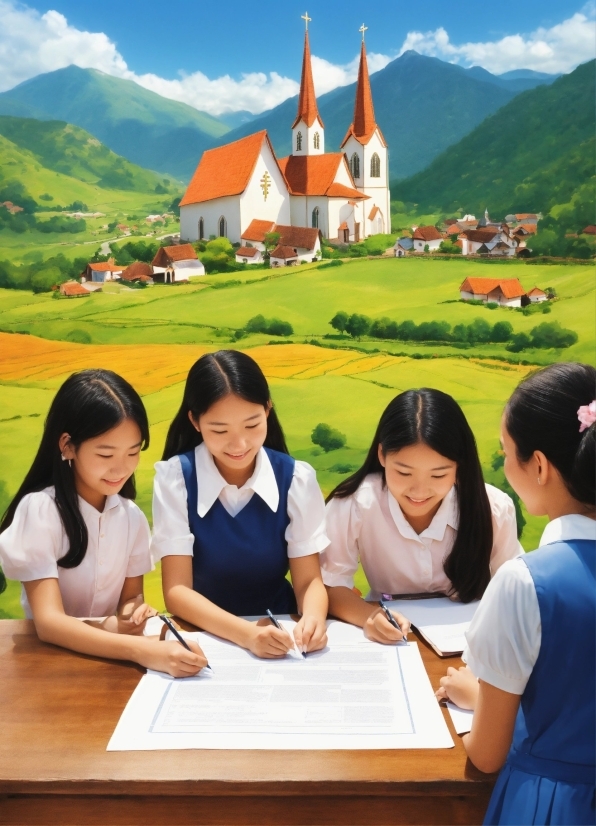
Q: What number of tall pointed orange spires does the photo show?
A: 2